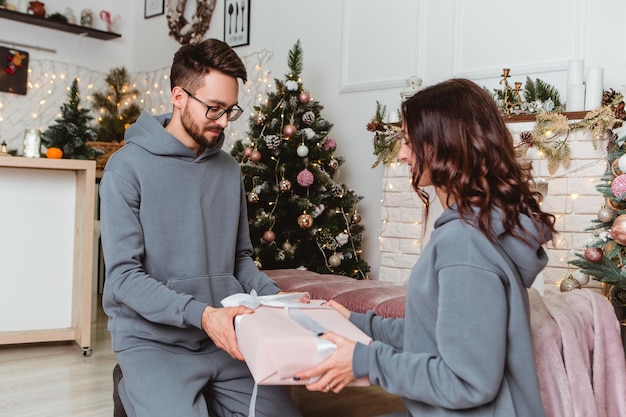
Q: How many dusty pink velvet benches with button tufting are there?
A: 1